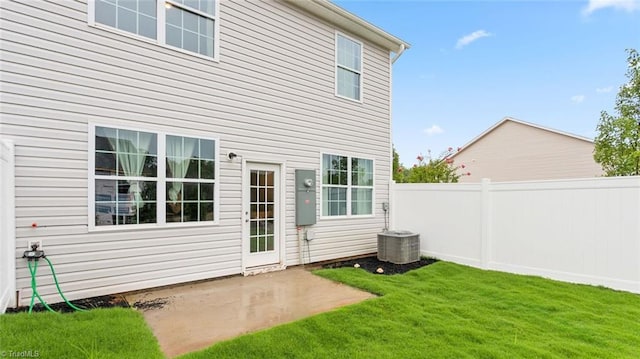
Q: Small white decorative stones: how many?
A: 2